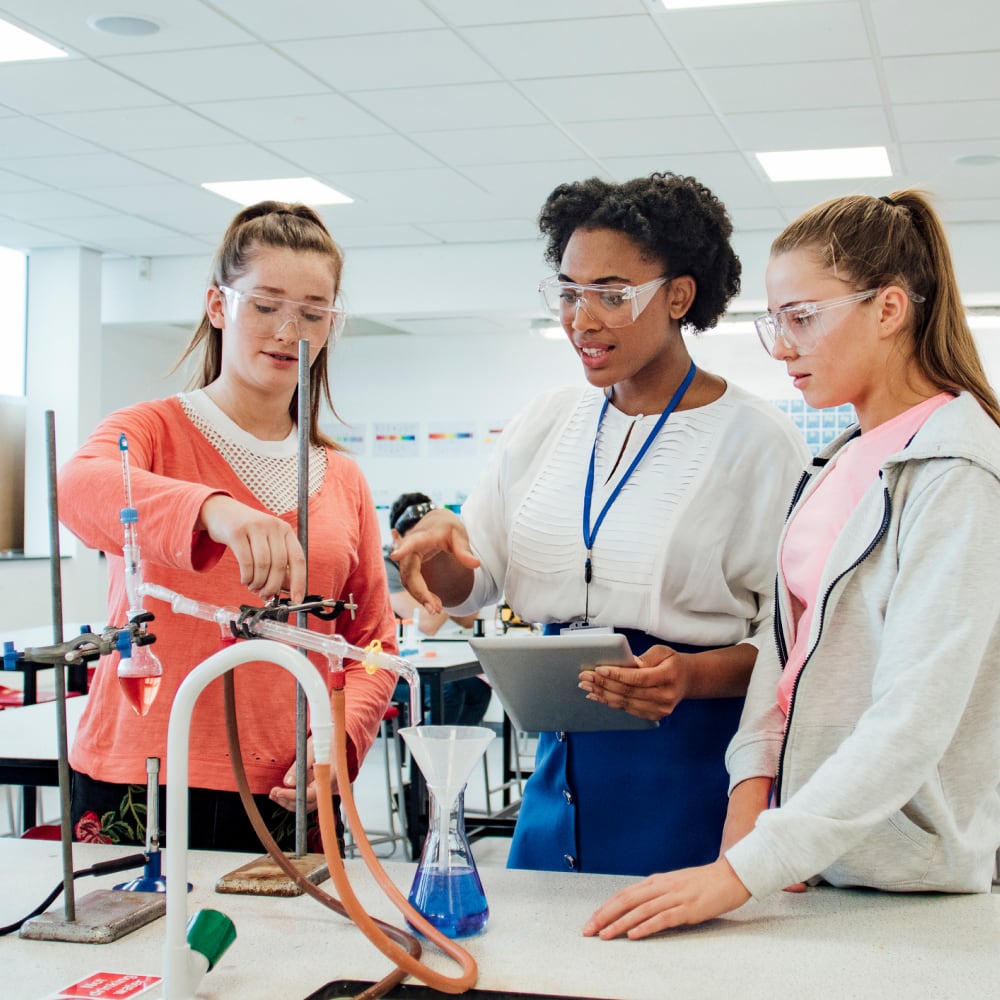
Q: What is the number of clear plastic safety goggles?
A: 3